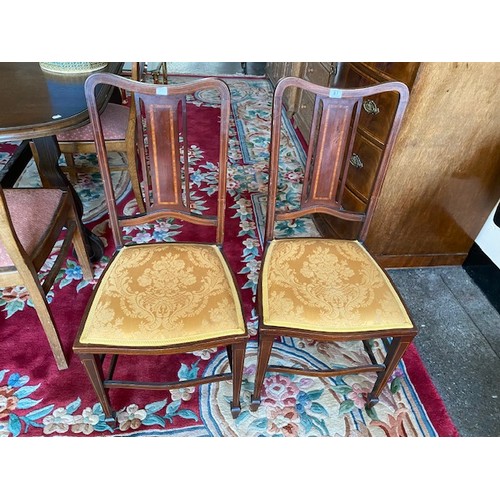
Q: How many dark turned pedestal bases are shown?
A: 1